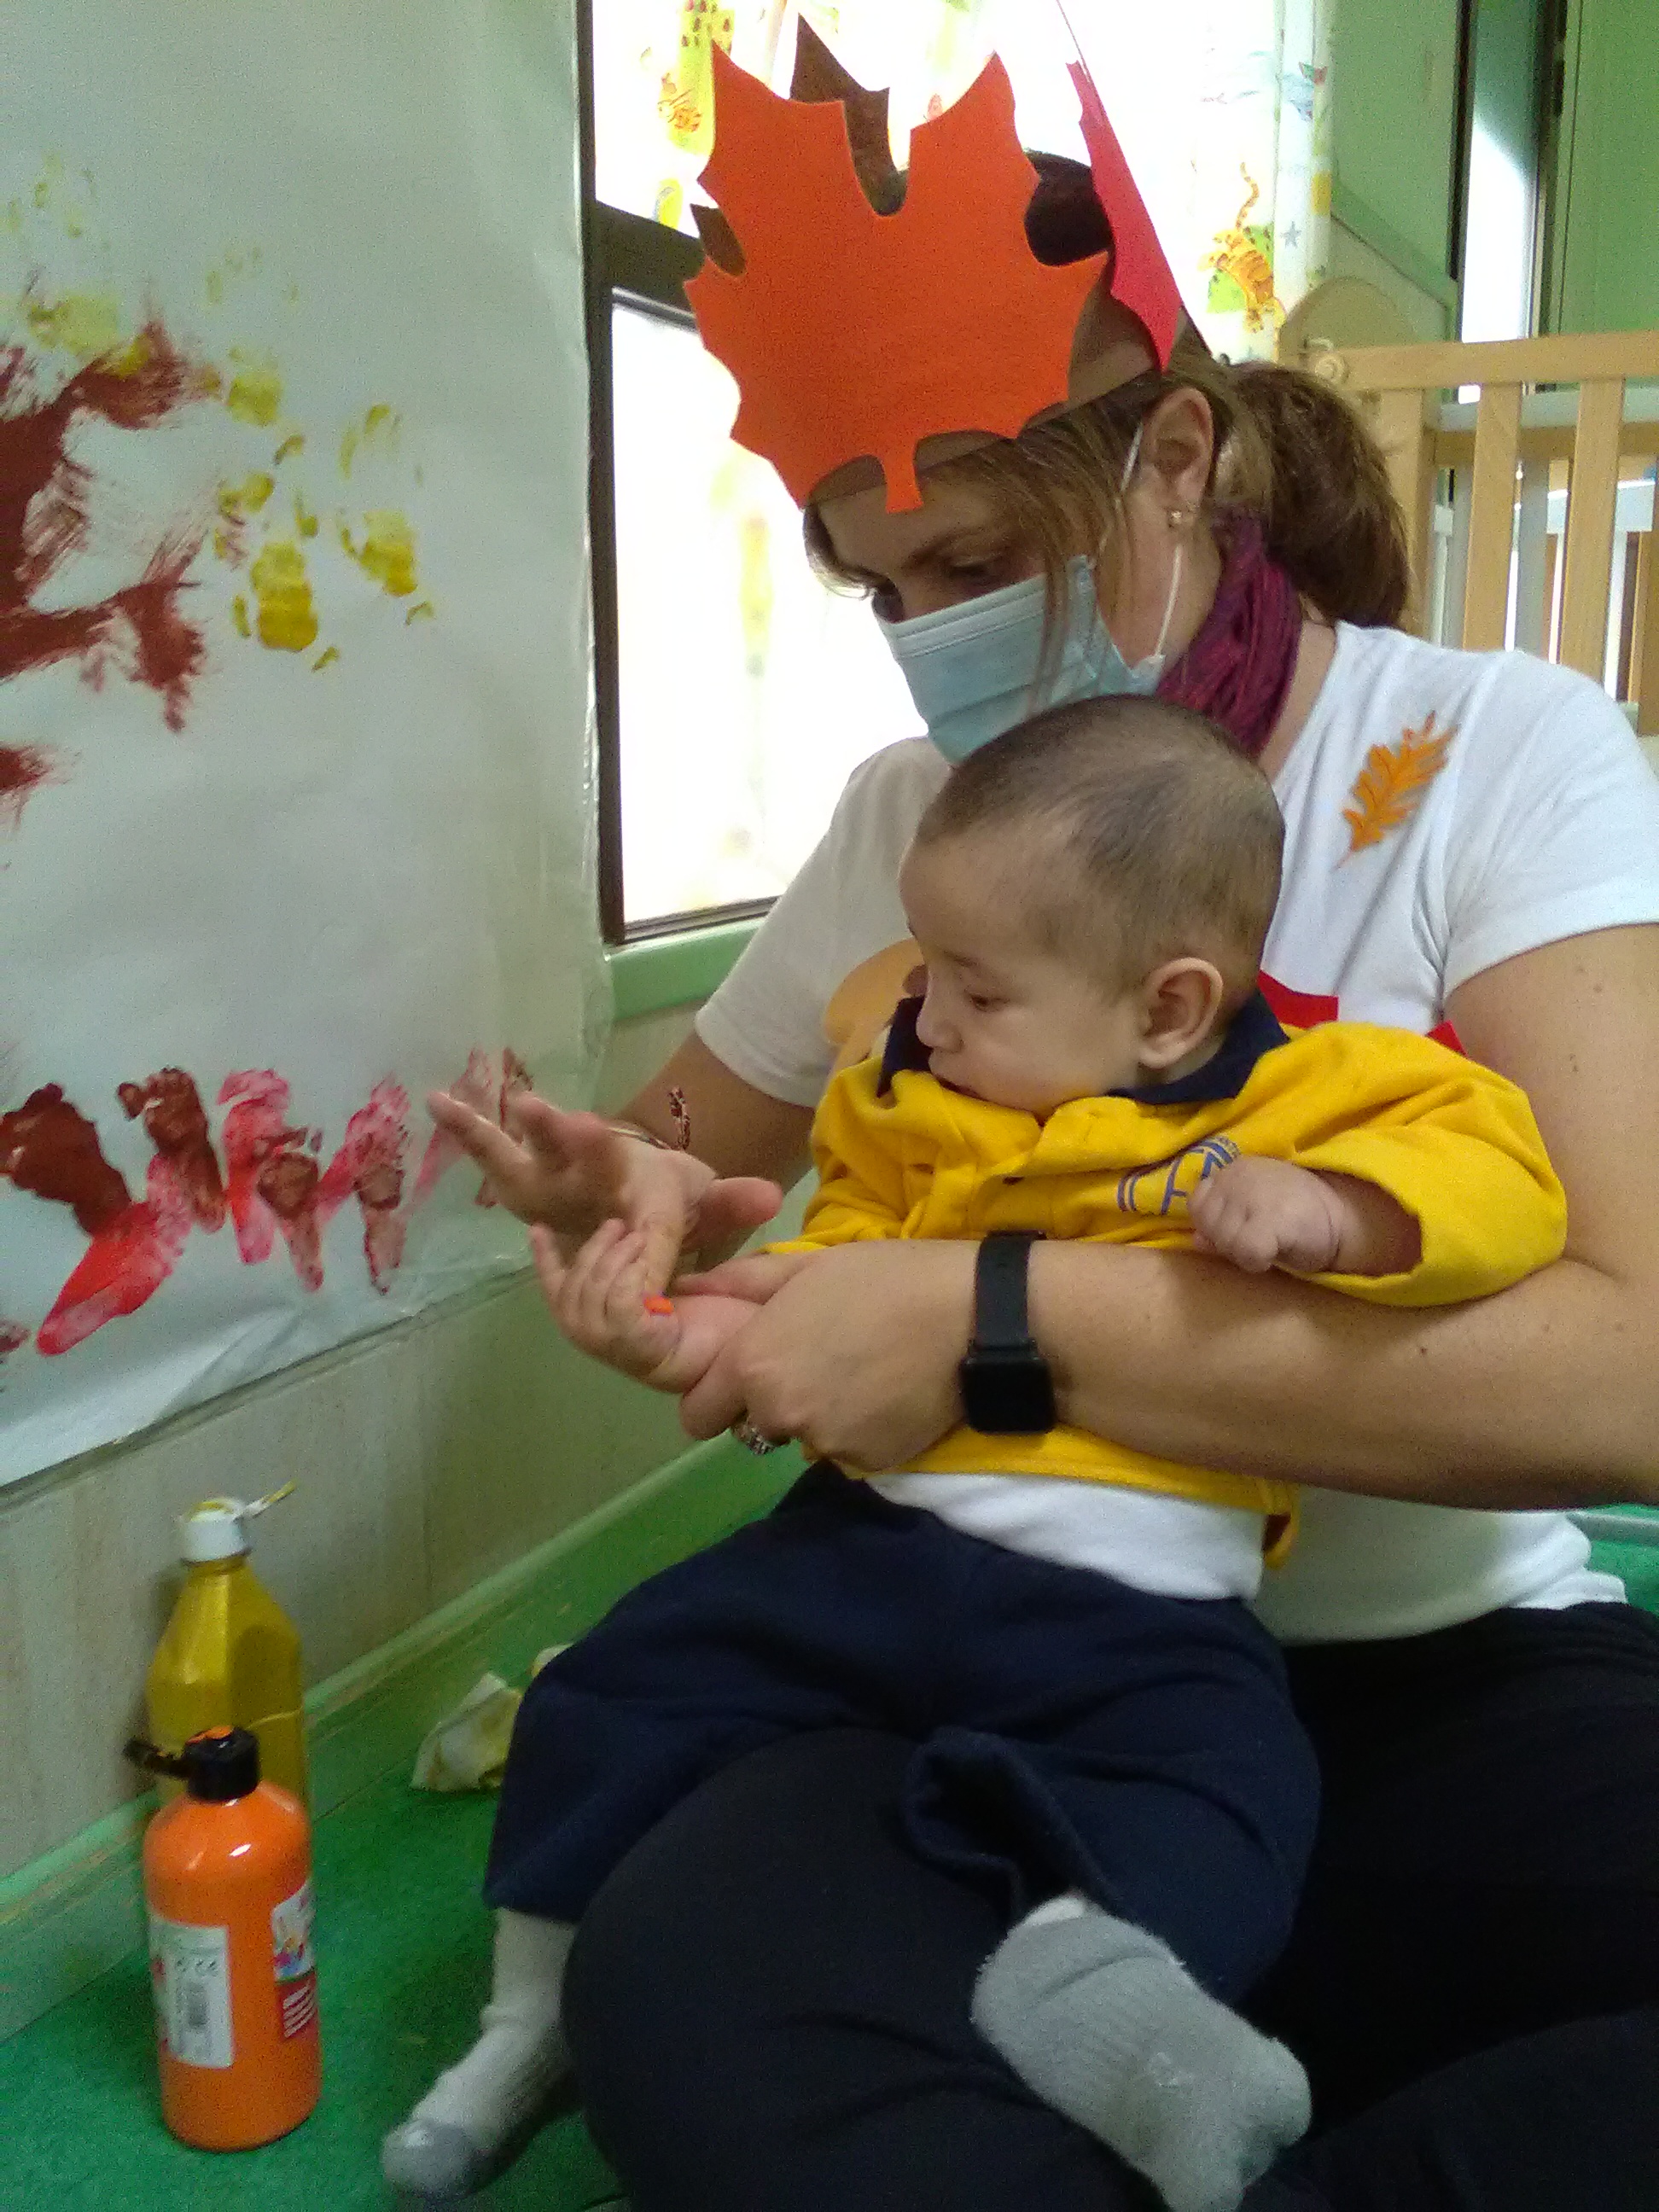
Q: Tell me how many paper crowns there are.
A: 1